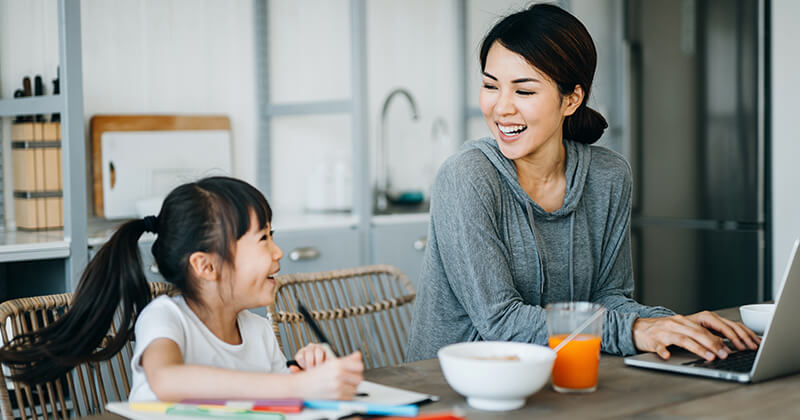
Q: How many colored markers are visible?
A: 6